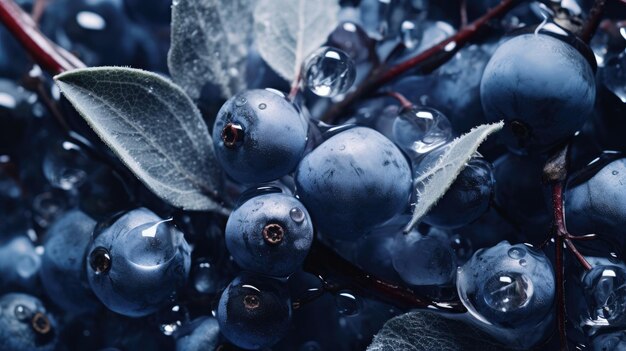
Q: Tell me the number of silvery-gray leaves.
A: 5